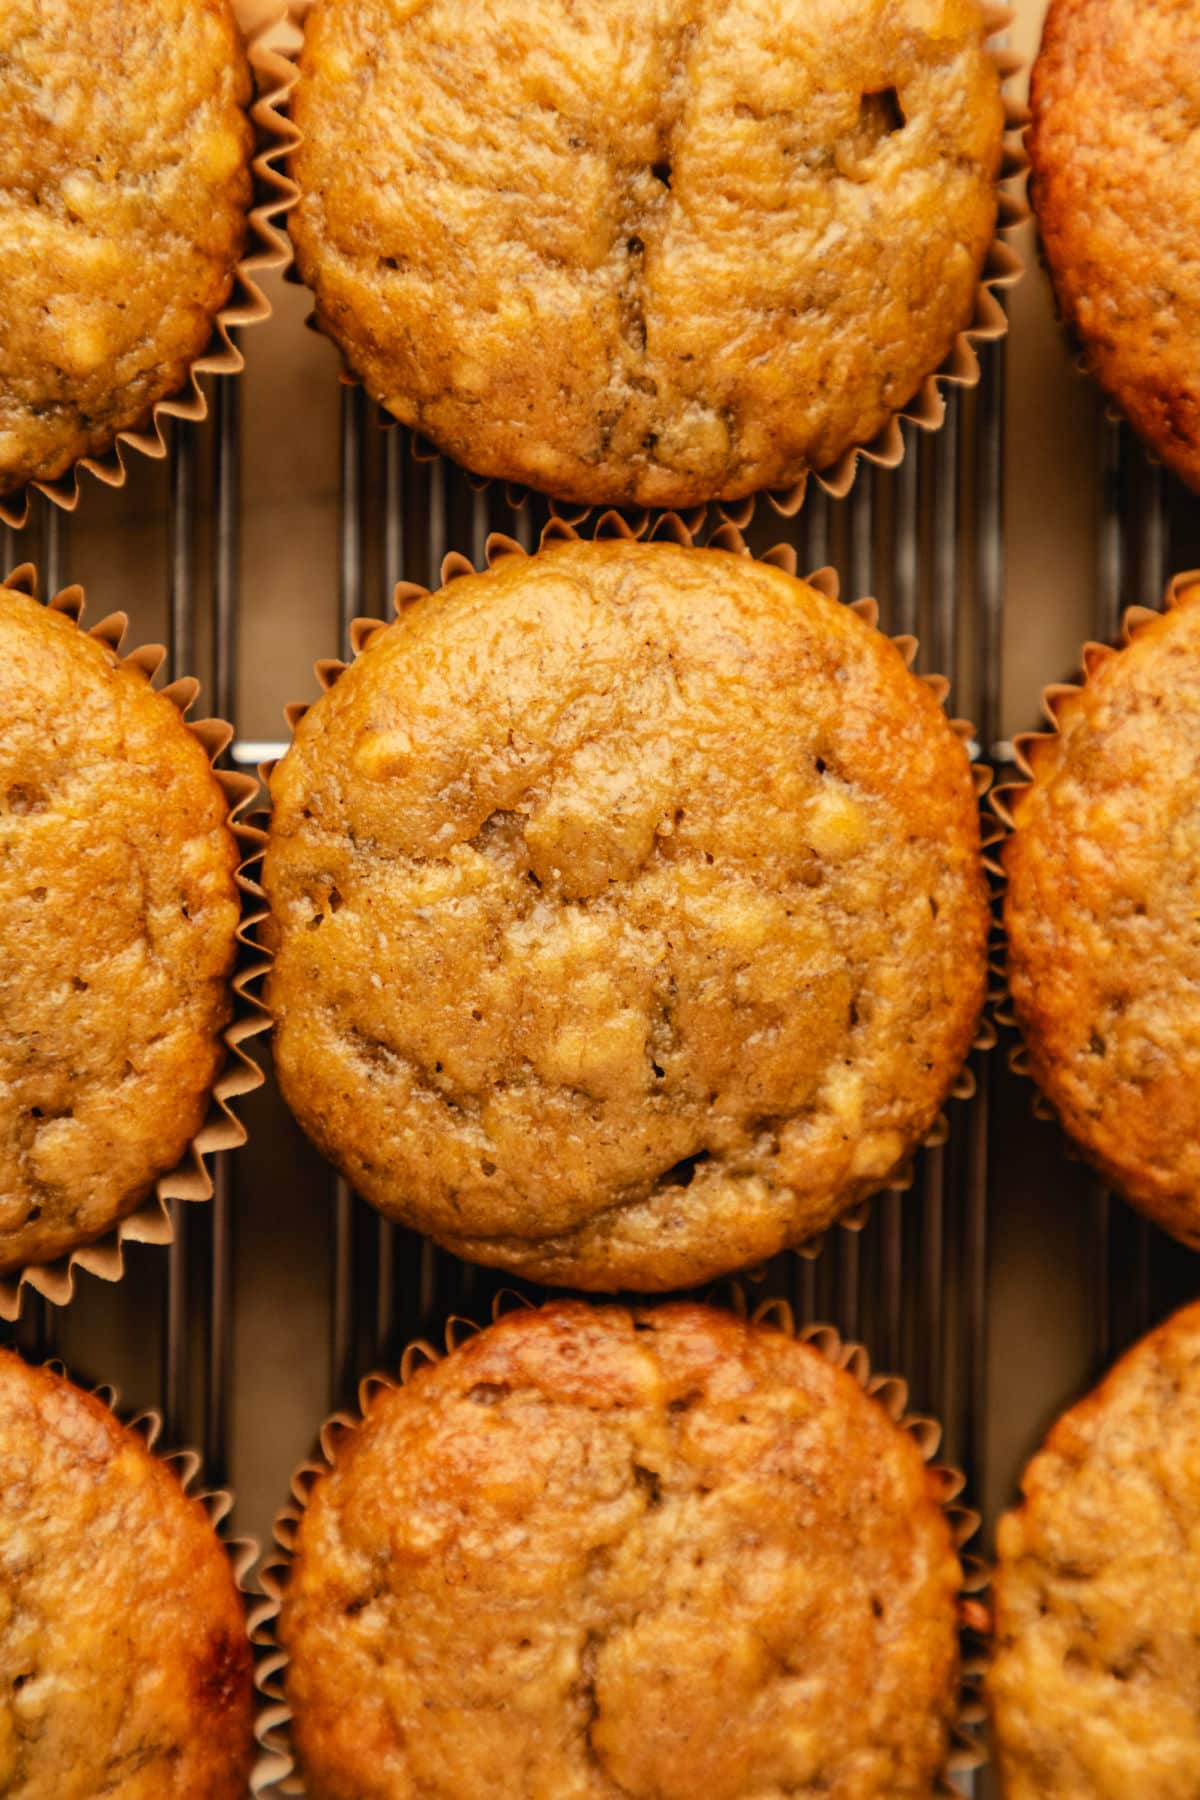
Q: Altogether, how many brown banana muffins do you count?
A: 9